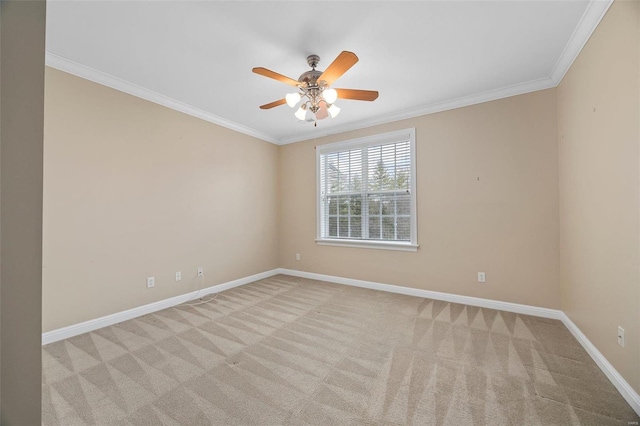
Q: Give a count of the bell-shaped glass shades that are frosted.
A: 4